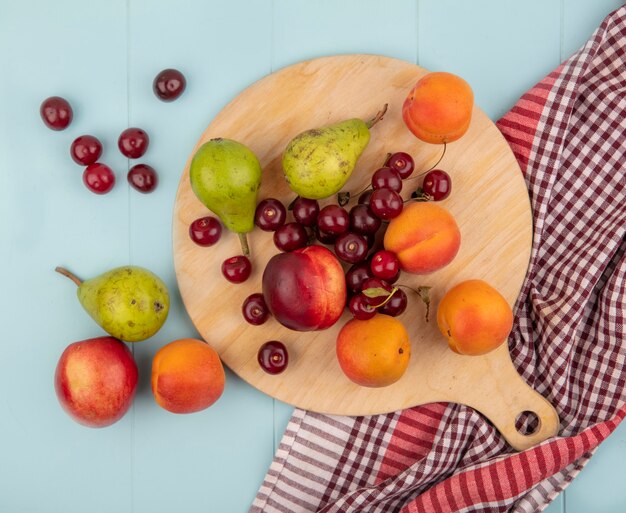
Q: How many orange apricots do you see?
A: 5